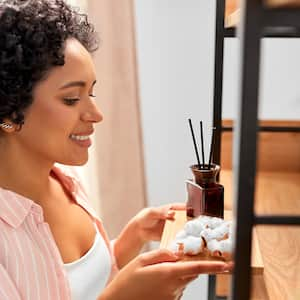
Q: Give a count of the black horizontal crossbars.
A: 3